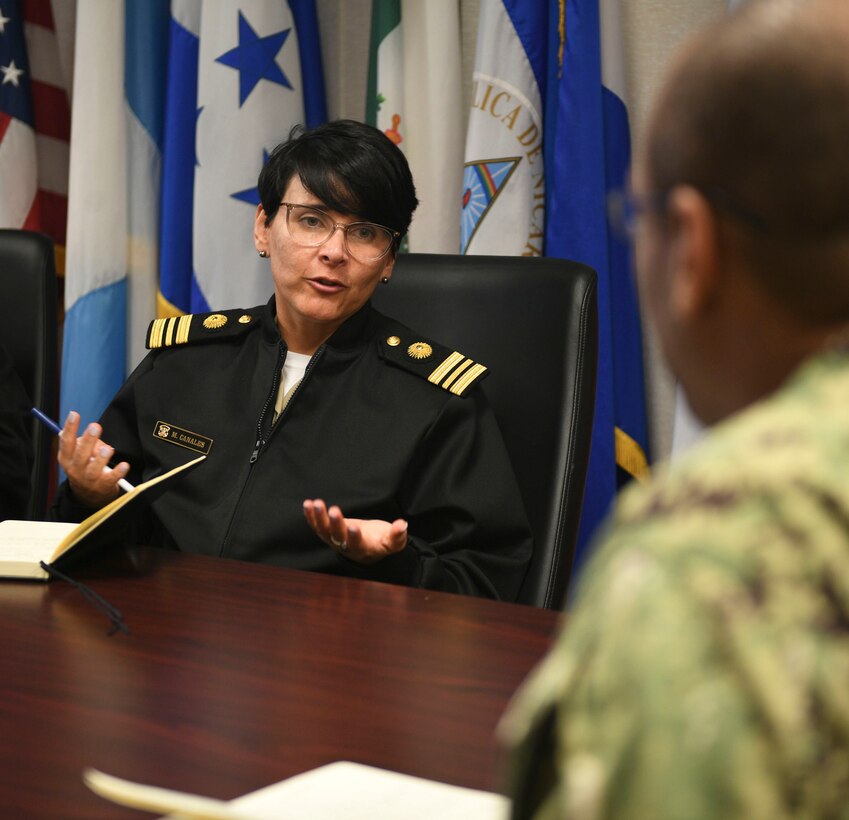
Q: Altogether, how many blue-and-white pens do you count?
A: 1